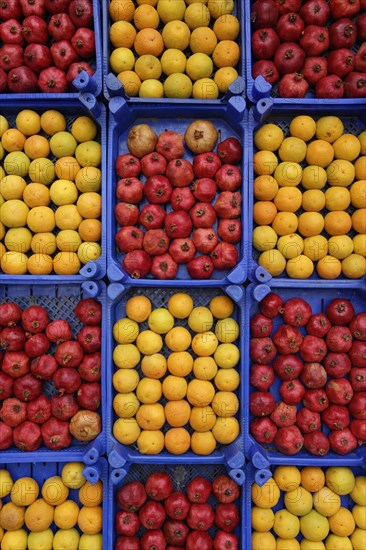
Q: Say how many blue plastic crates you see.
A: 12